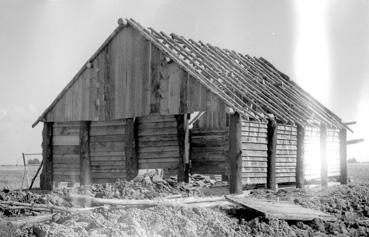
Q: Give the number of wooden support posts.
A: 9